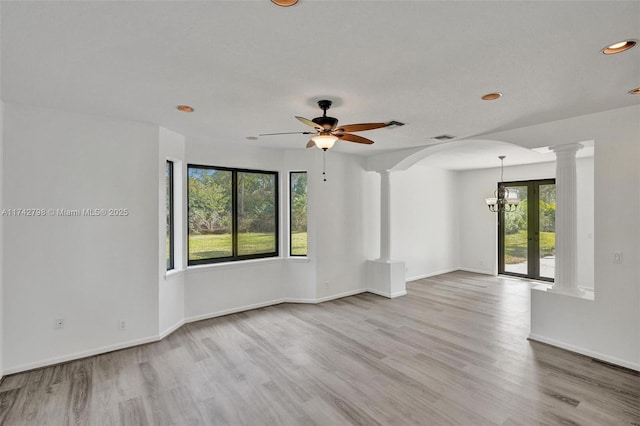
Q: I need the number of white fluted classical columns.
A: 2